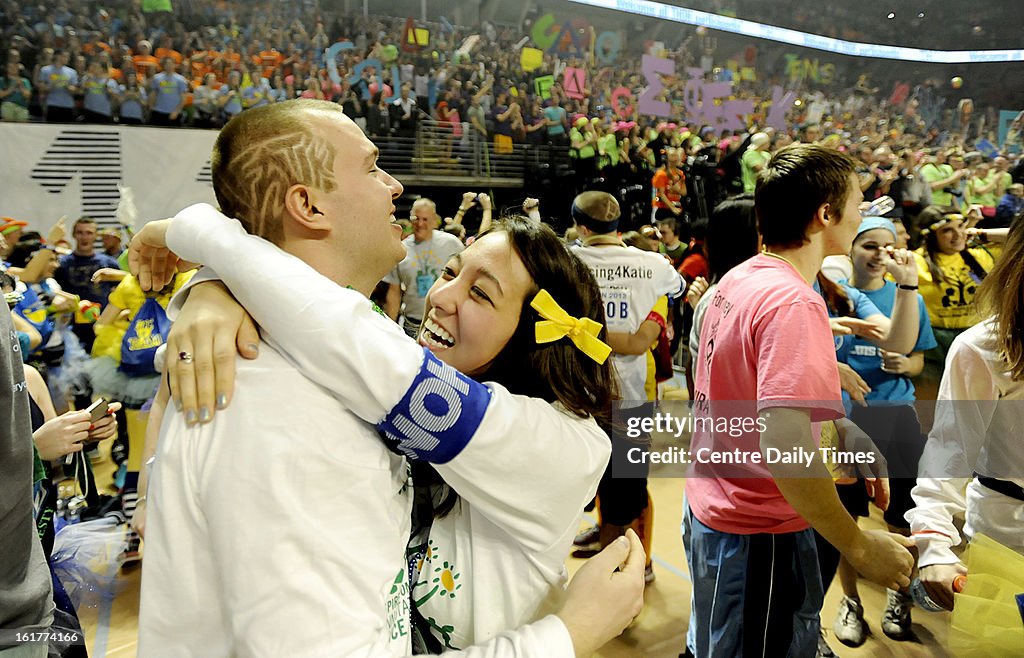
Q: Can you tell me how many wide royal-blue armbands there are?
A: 1